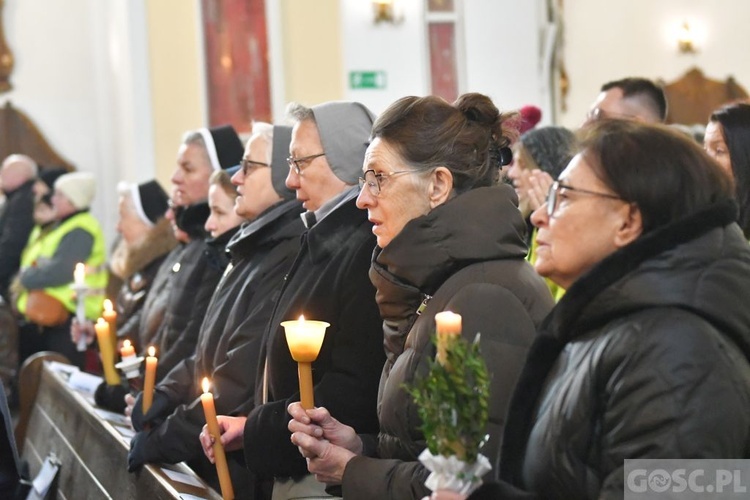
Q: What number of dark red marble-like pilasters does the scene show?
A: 2